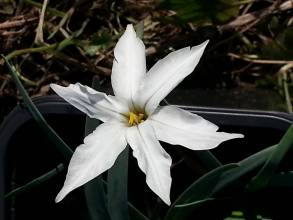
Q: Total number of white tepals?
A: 6